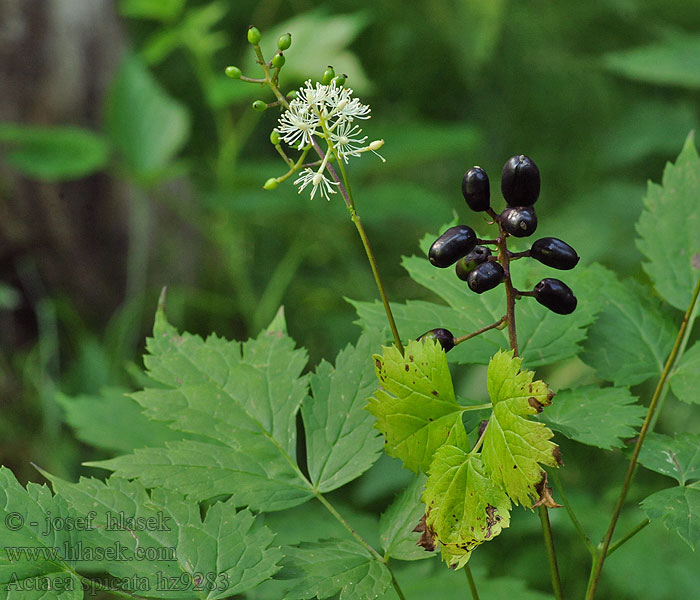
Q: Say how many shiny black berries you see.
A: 9